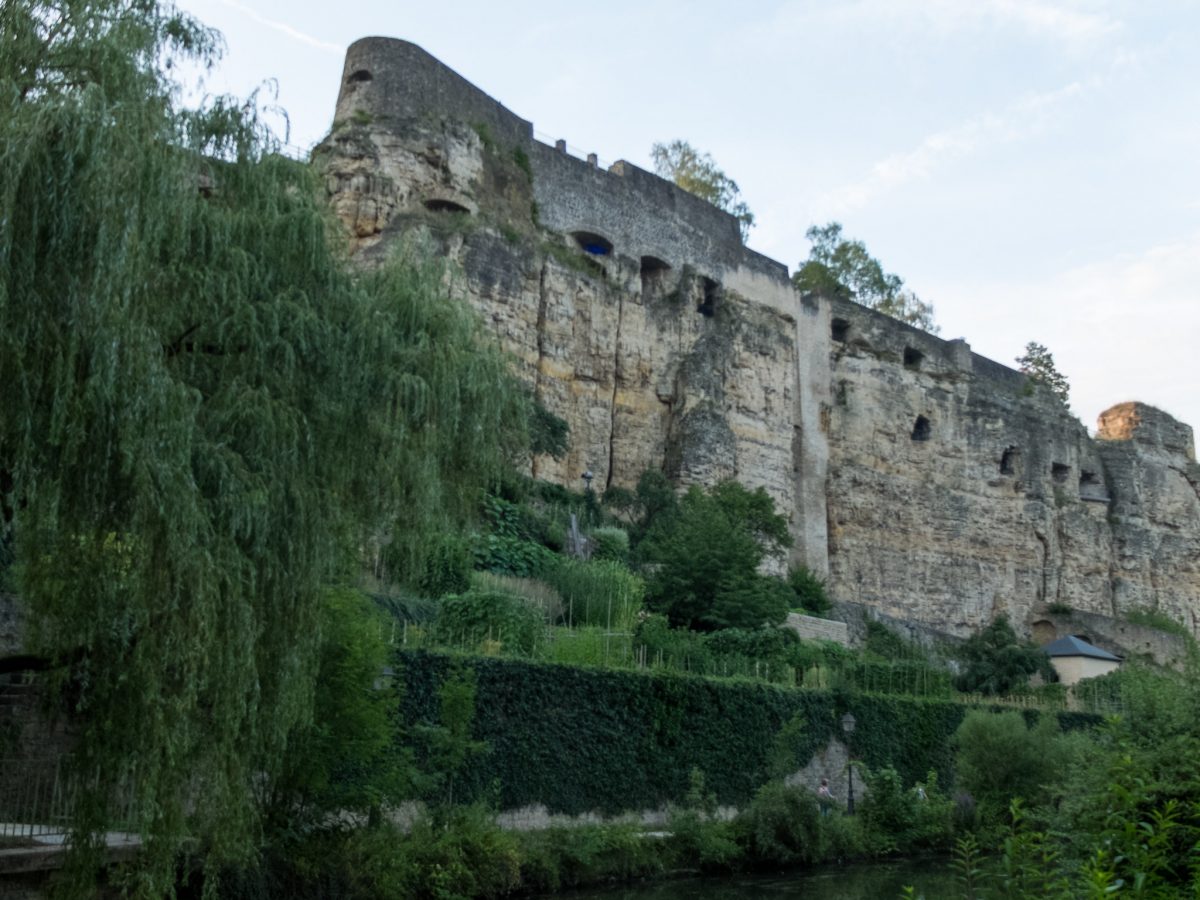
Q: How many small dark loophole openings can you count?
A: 11